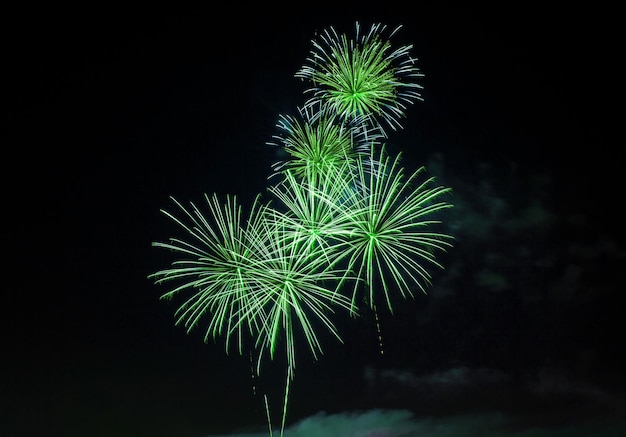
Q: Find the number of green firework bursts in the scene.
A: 6